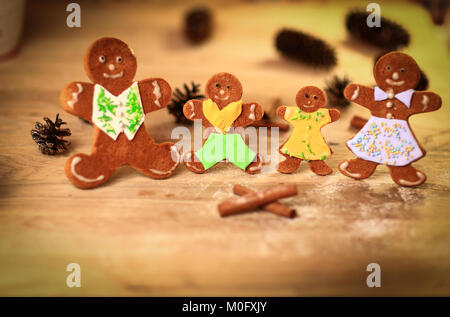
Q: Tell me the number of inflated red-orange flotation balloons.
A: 0